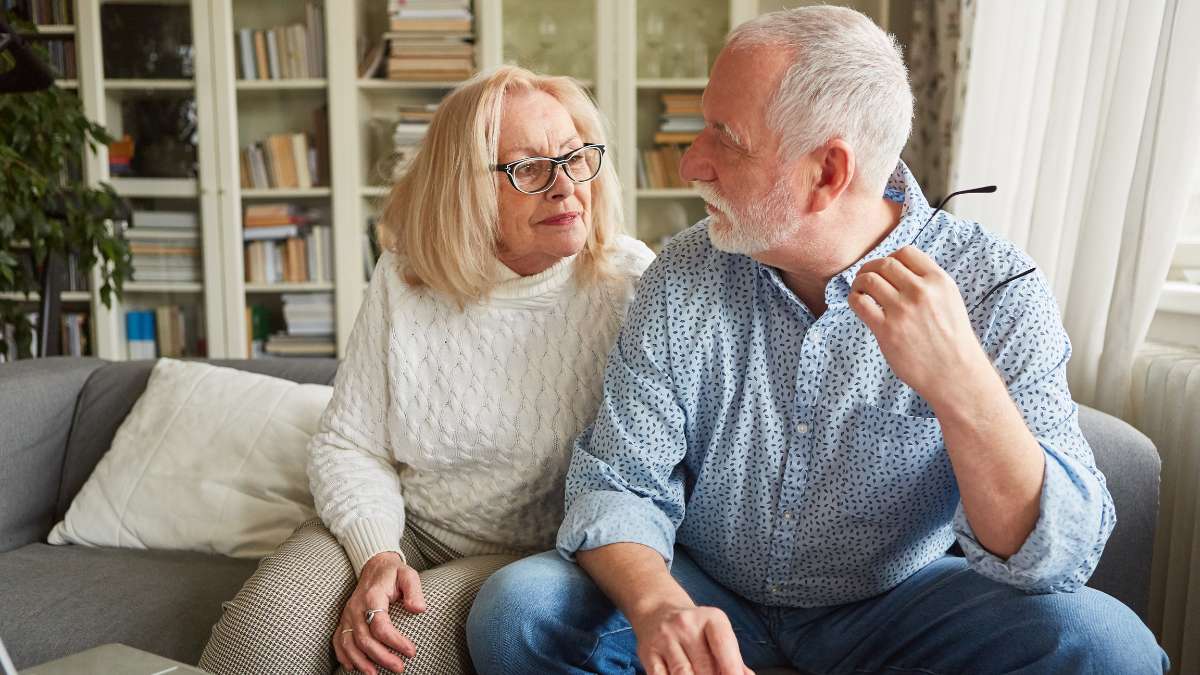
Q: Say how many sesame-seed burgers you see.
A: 0